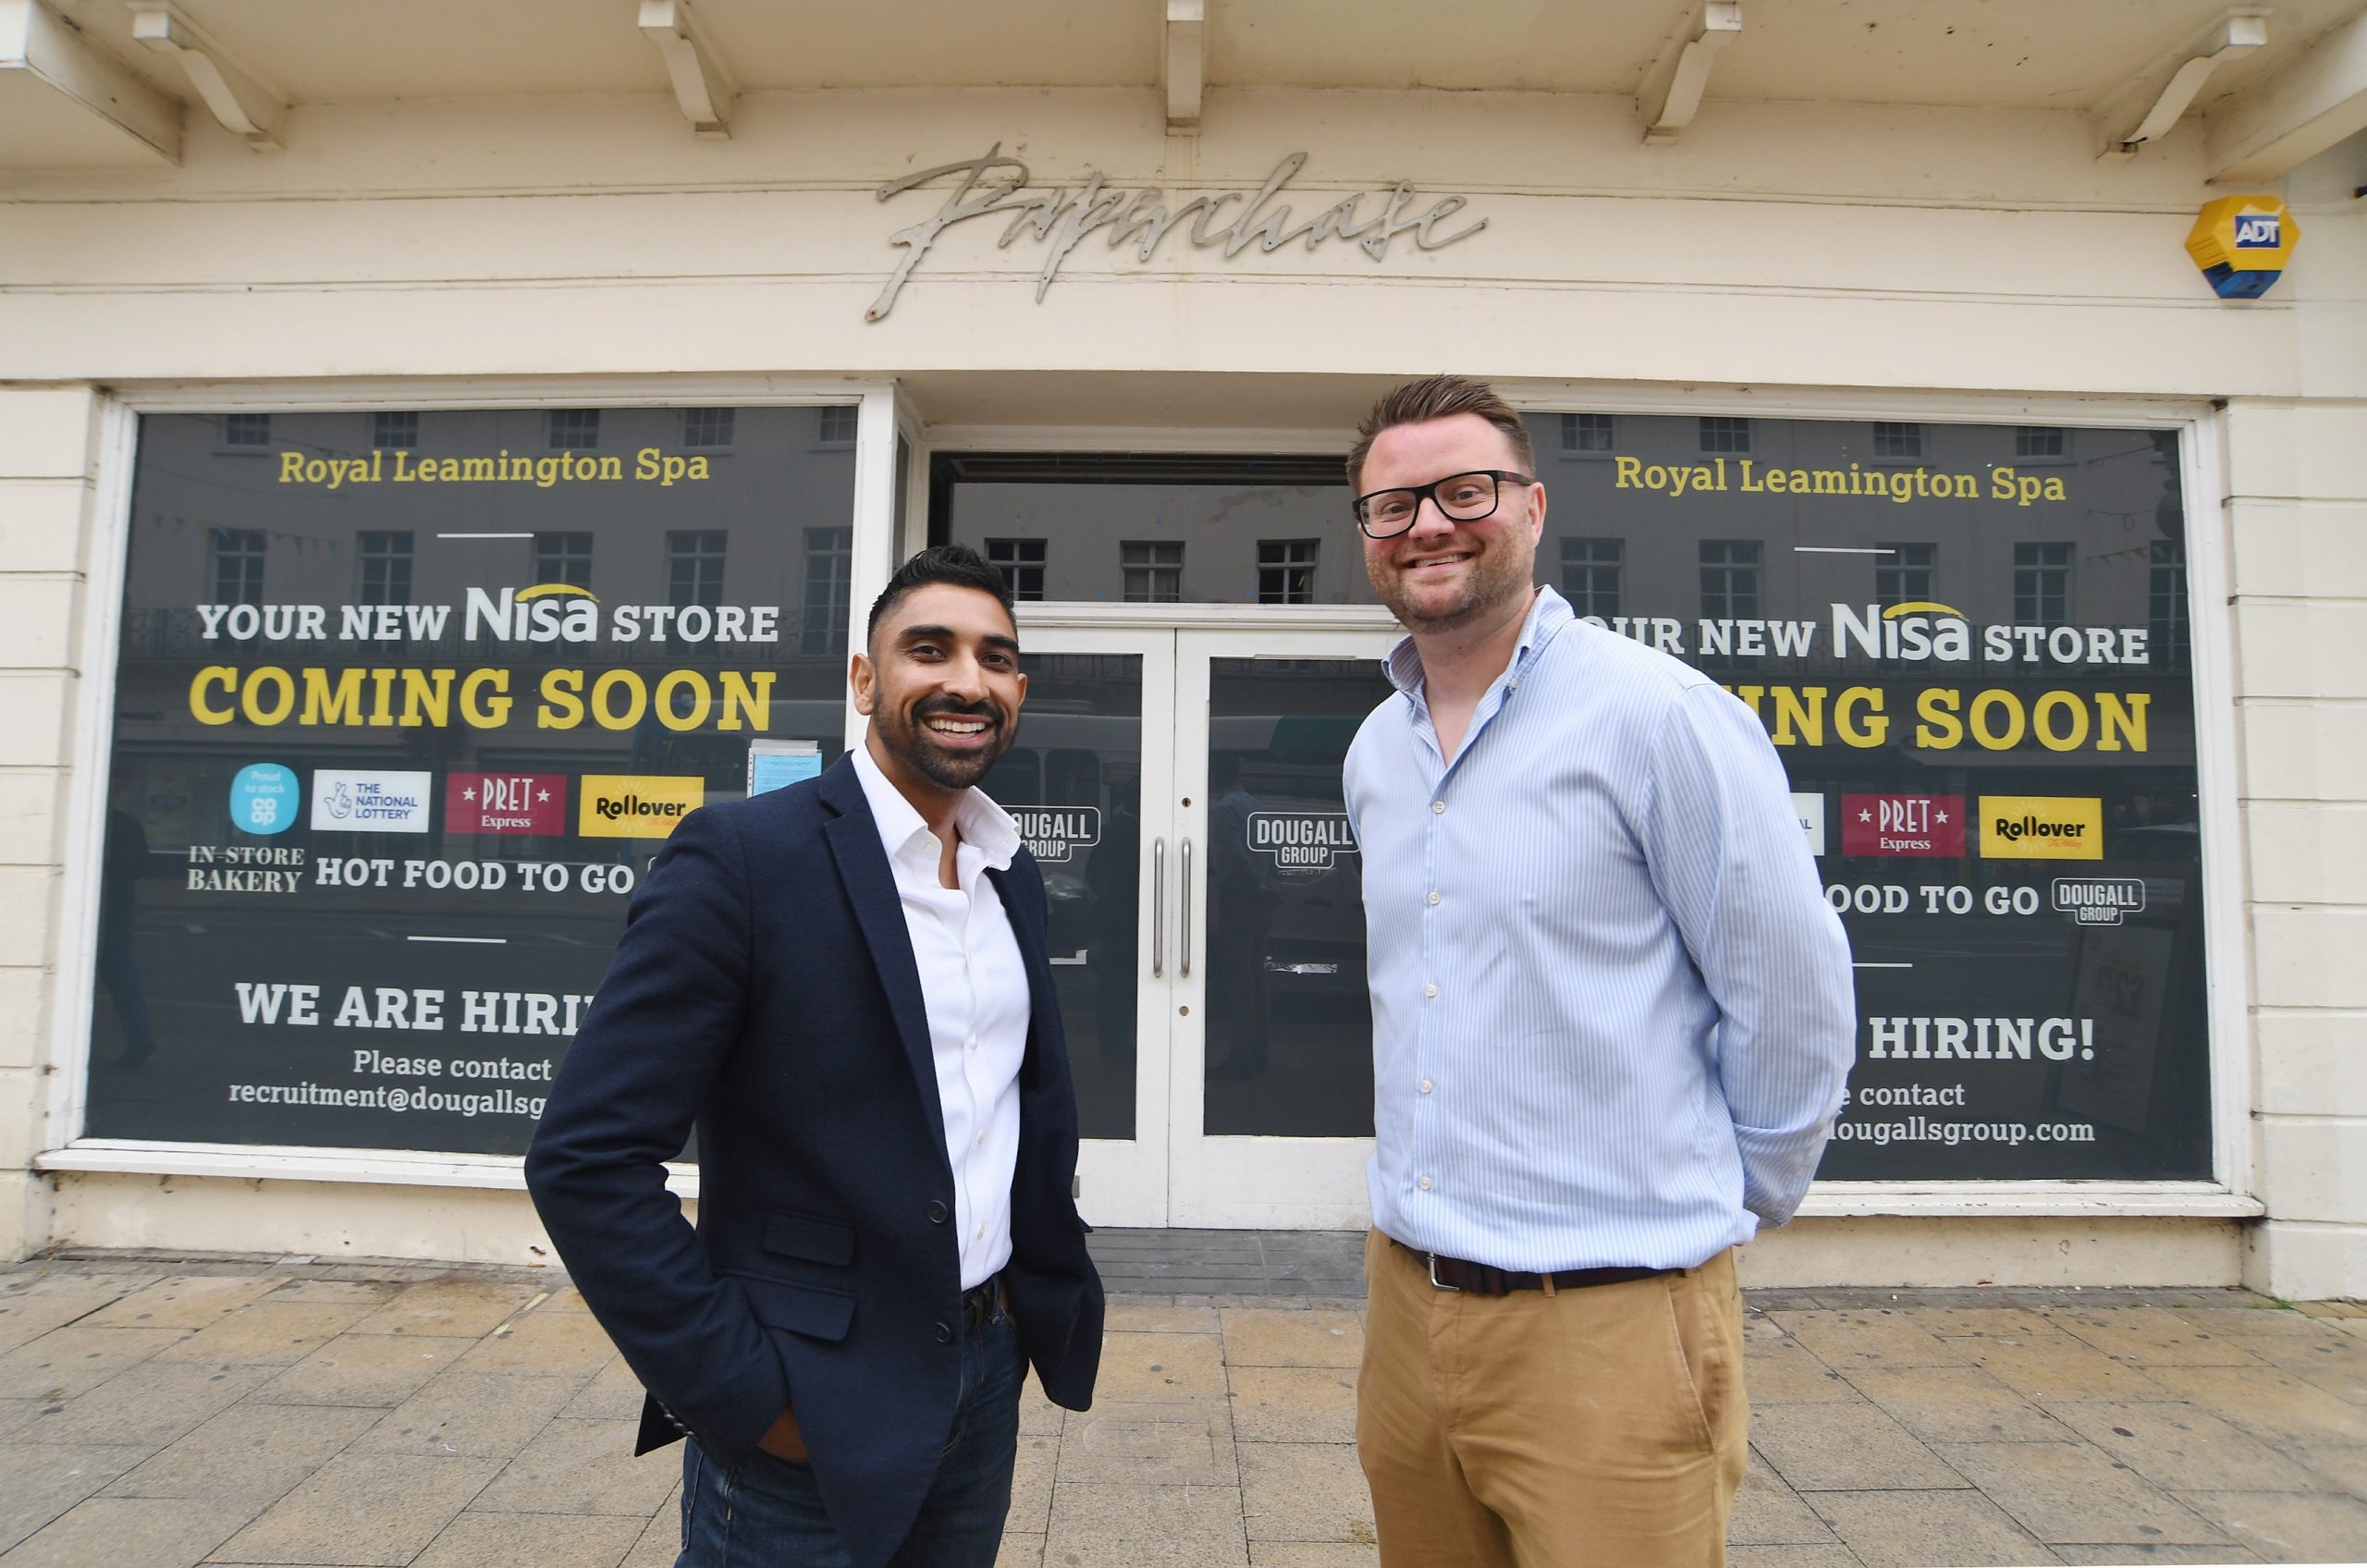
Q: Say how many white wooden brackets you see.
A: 5